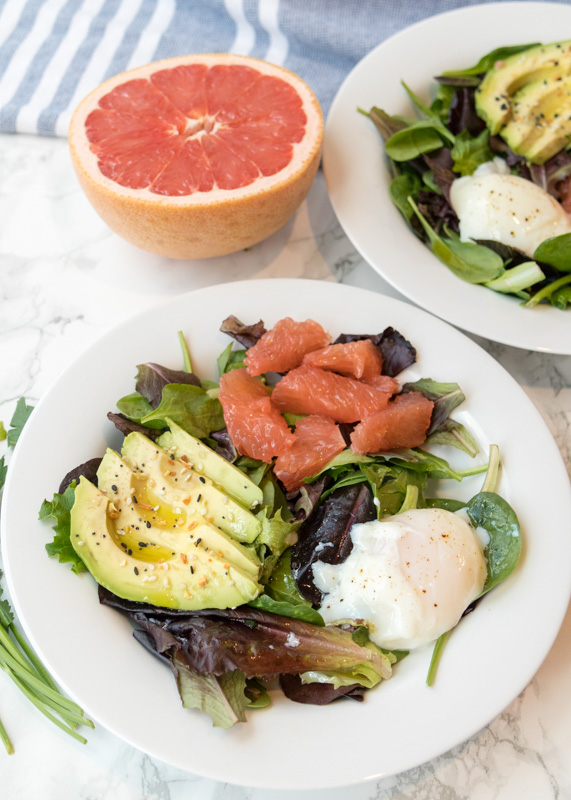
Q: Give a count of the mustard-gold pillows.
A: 0